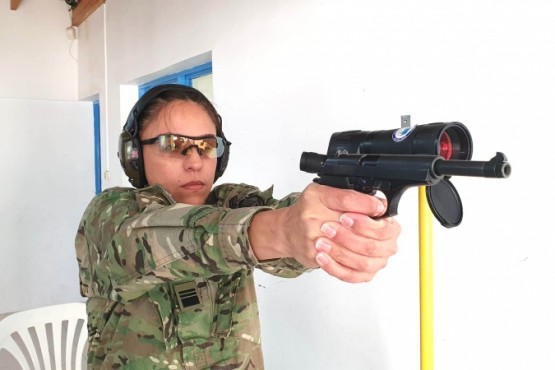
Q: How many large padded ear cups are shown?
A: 2